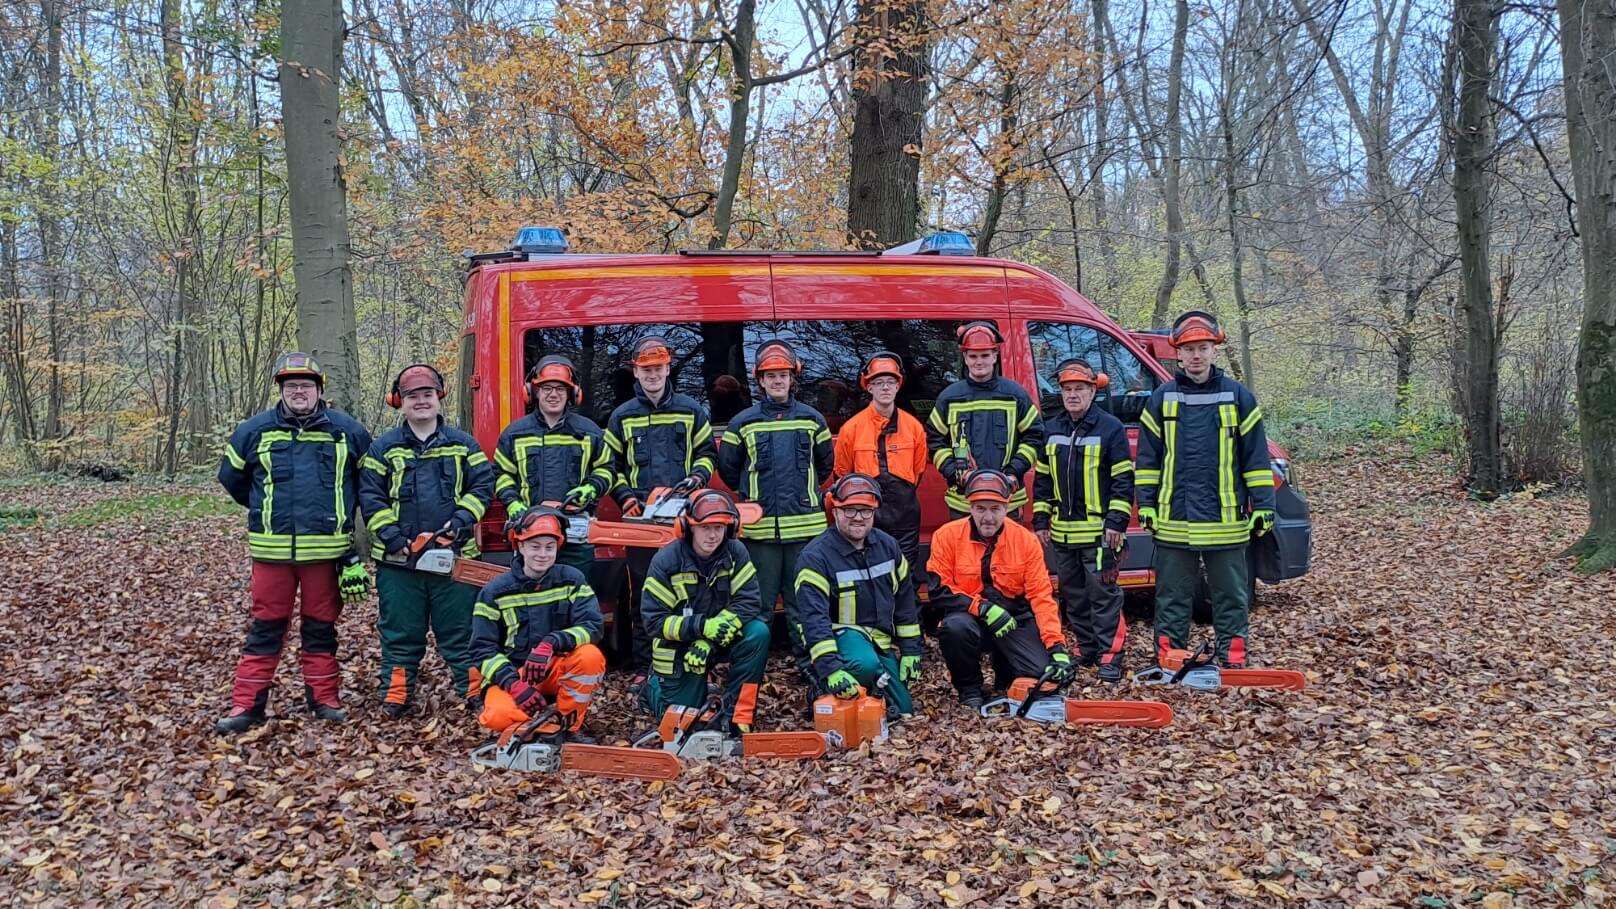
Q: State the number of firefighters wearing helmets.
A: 13